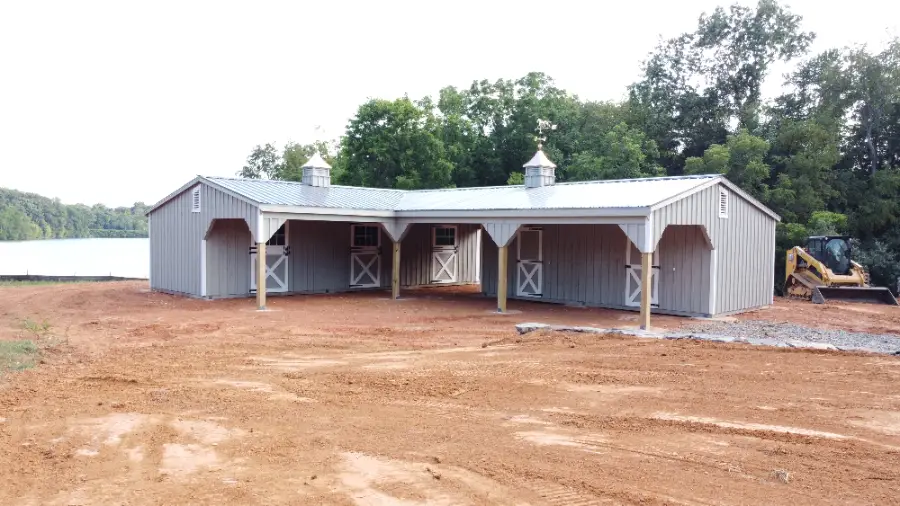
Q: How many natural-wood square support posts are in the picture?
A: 4